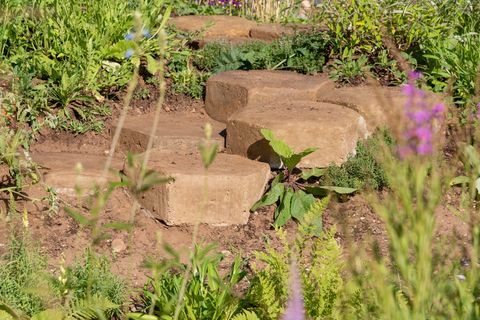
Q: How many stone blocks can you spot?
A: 8